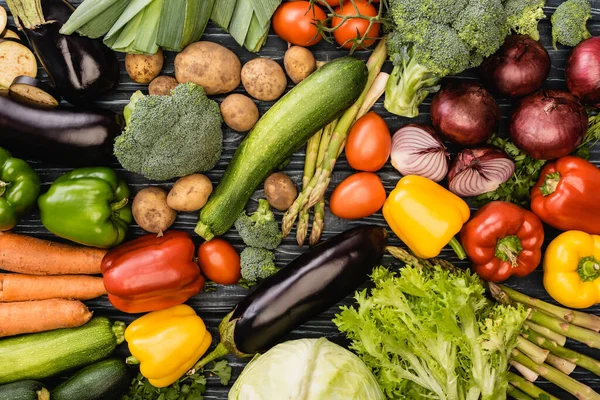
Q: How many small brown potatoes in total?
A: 9